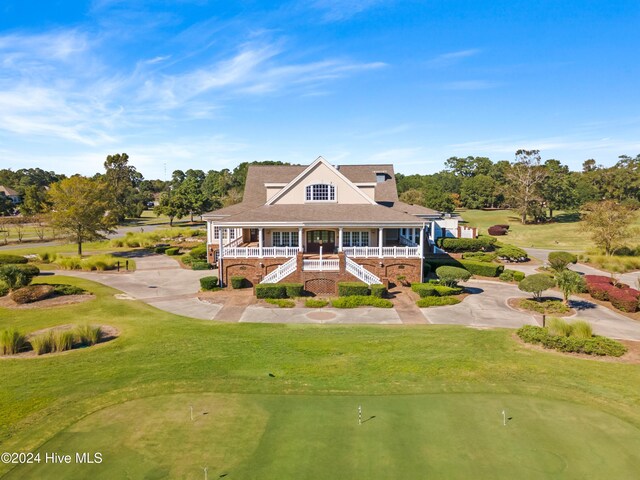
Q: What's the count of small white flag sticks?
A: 4